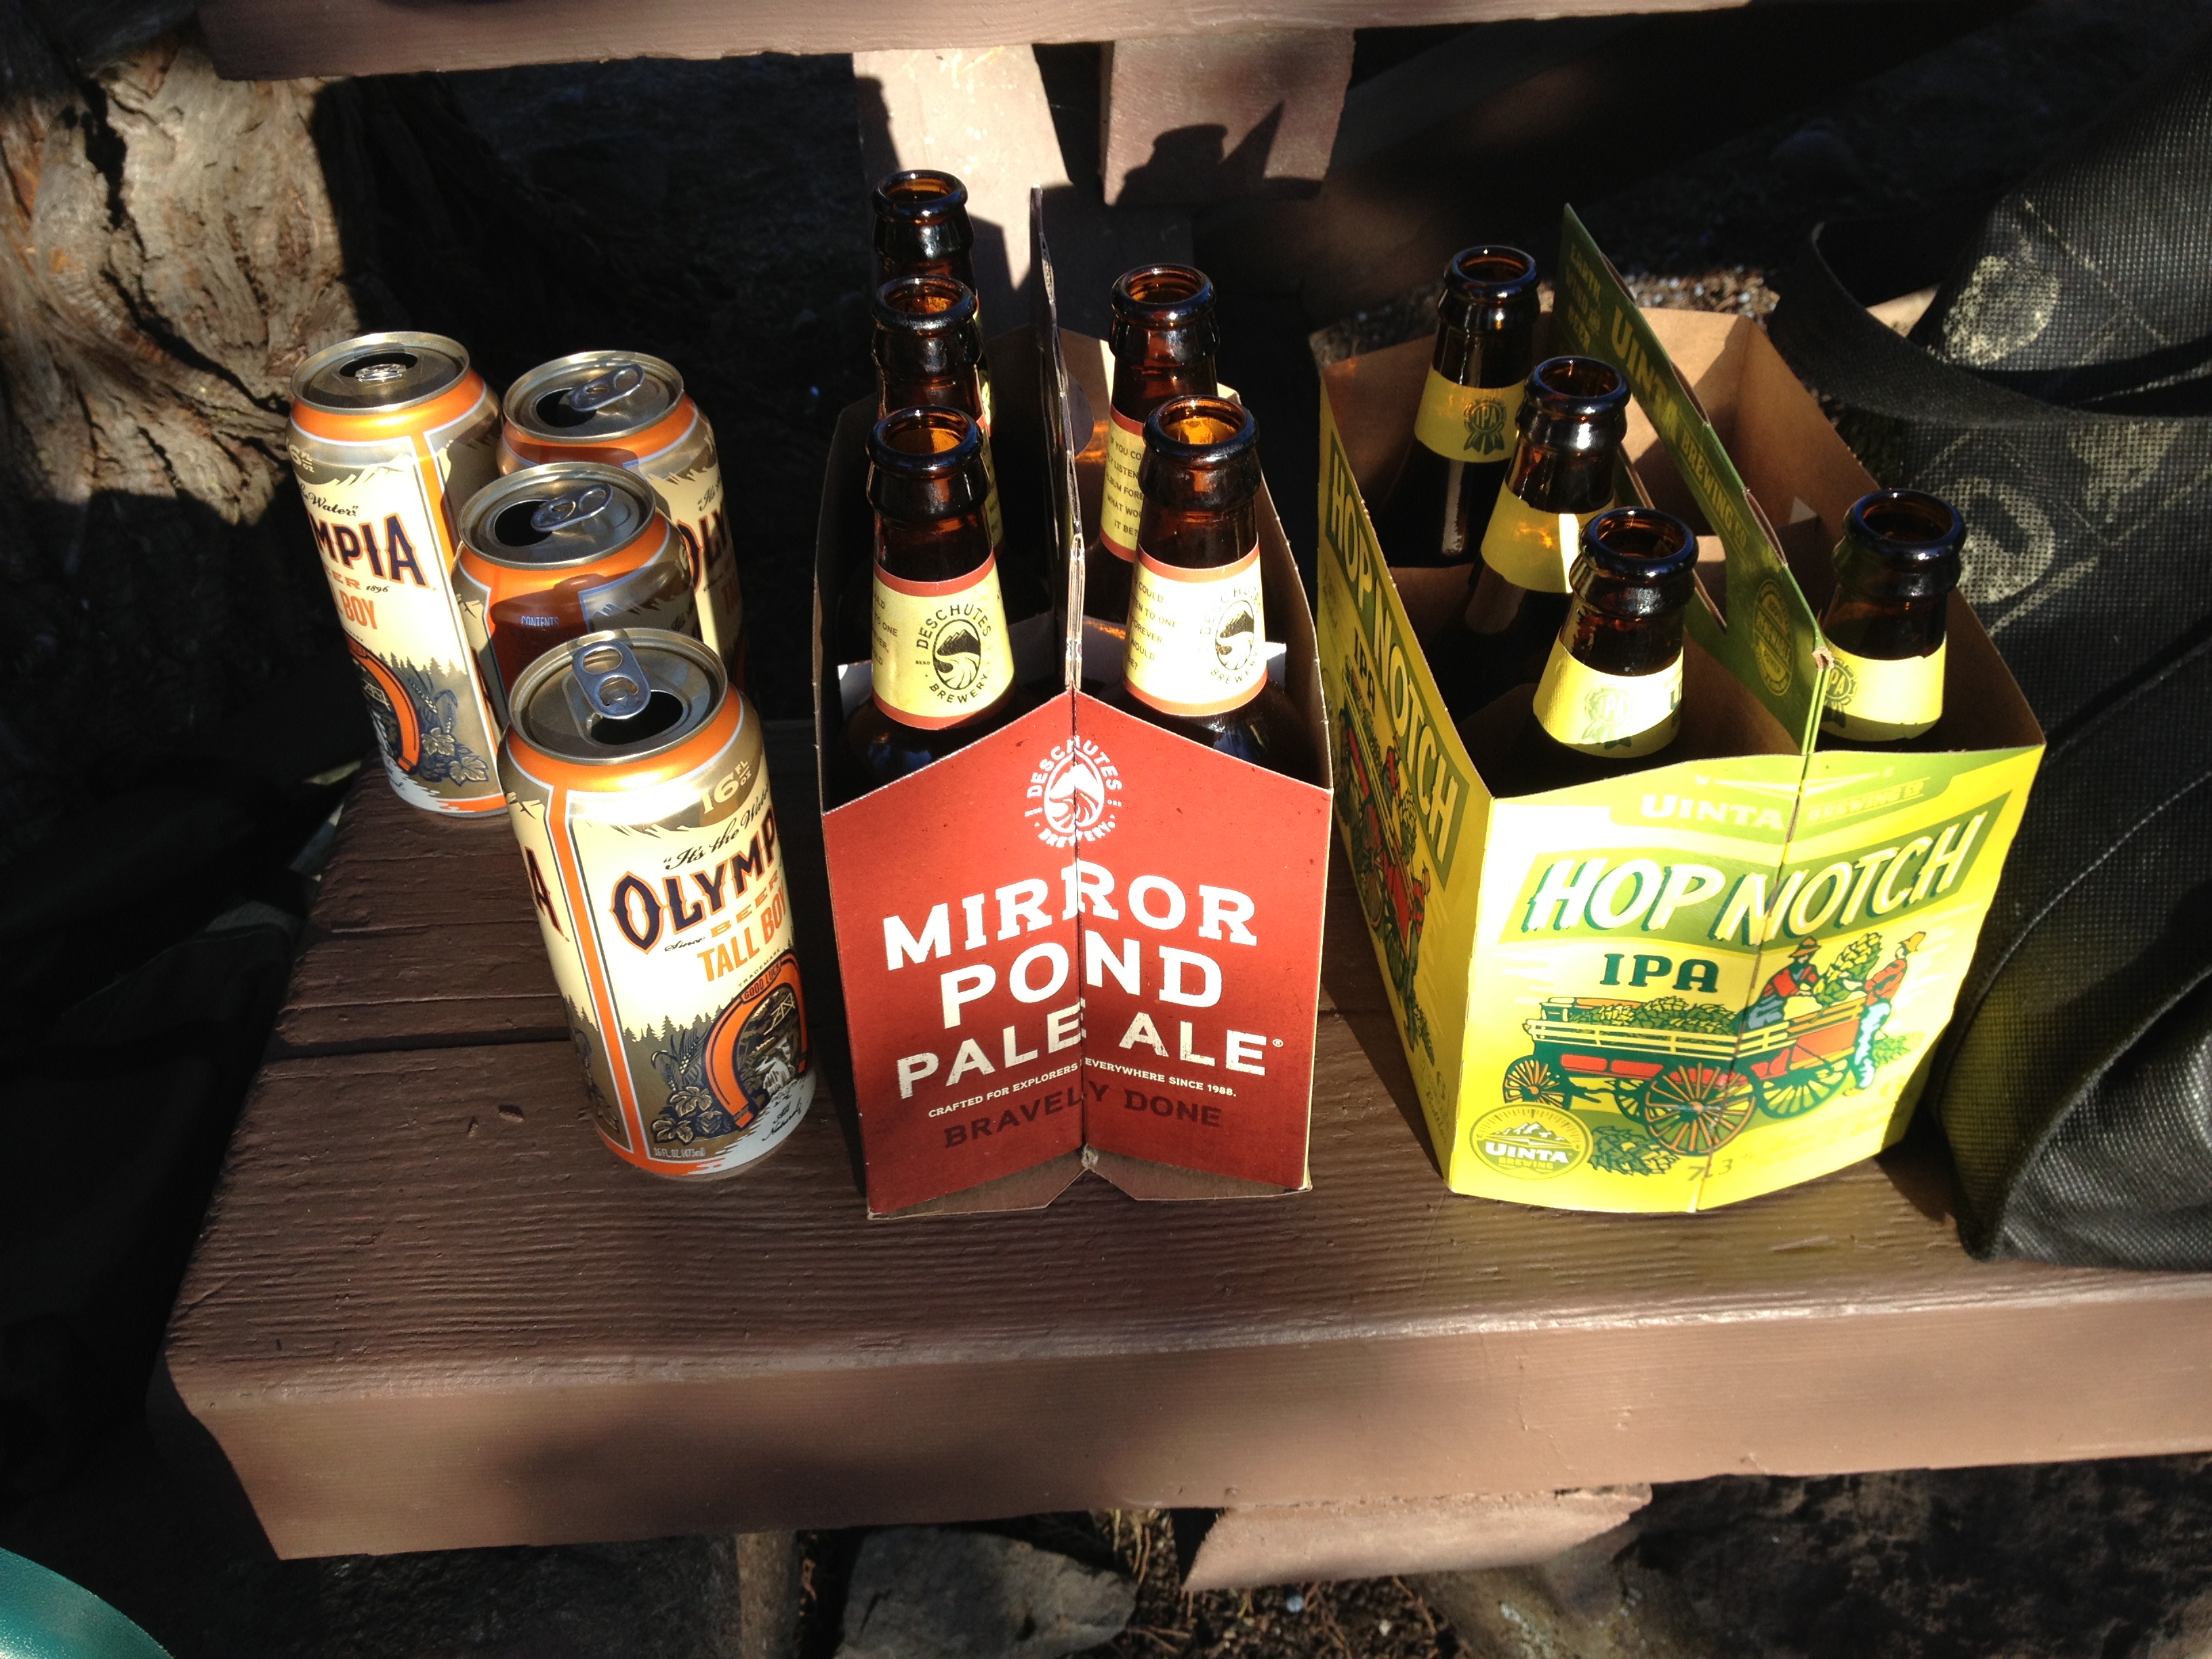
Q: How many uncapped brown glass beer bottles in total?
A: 9